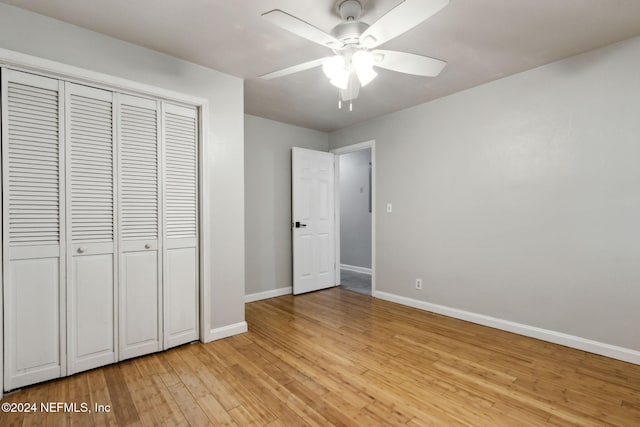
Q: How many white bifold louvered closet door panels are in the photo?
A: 4